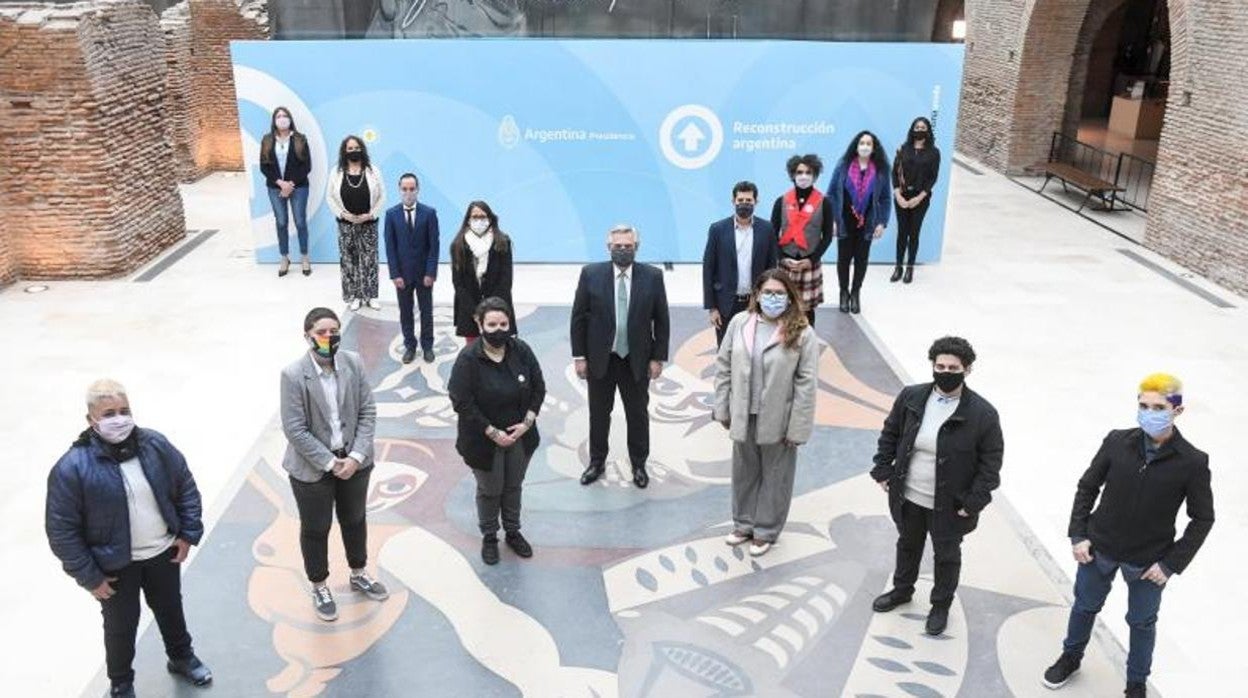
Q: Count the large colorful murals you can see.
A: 1